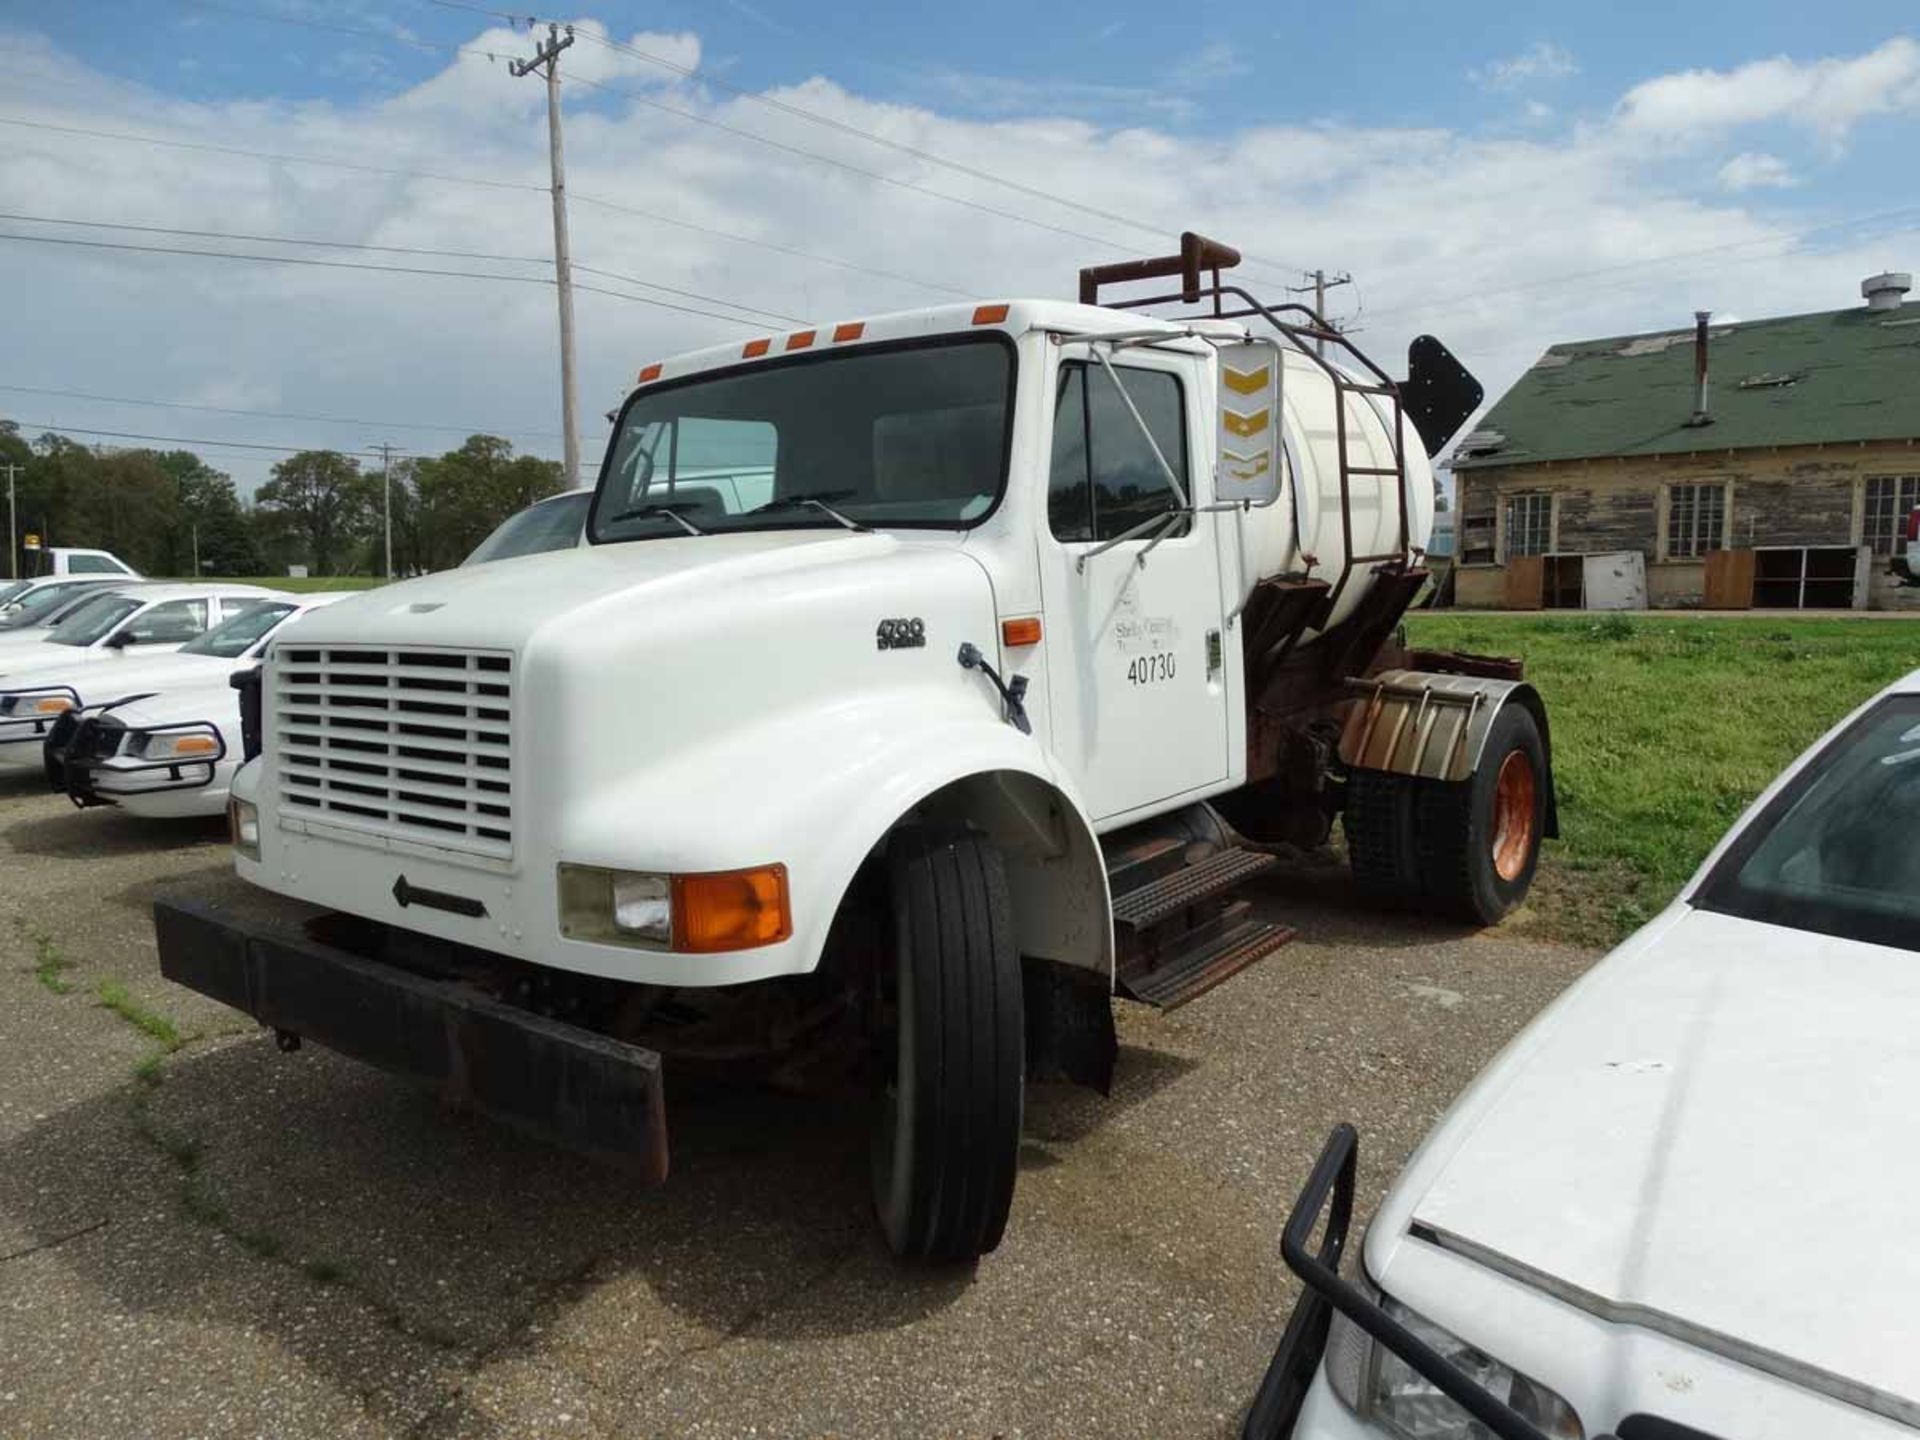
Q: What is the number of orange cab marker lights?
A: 5